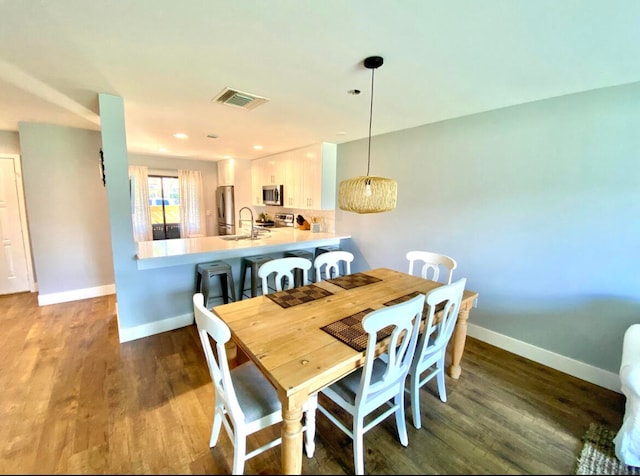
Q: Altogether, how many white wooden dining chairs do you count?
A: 6